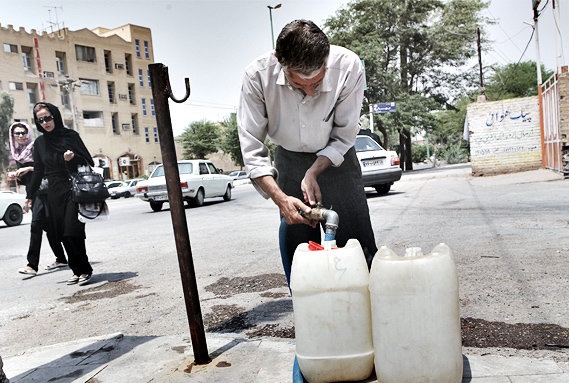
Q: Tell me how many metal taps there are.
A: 1